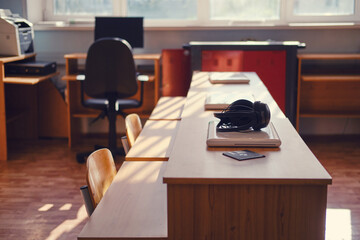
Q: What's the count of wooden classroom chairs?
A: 2